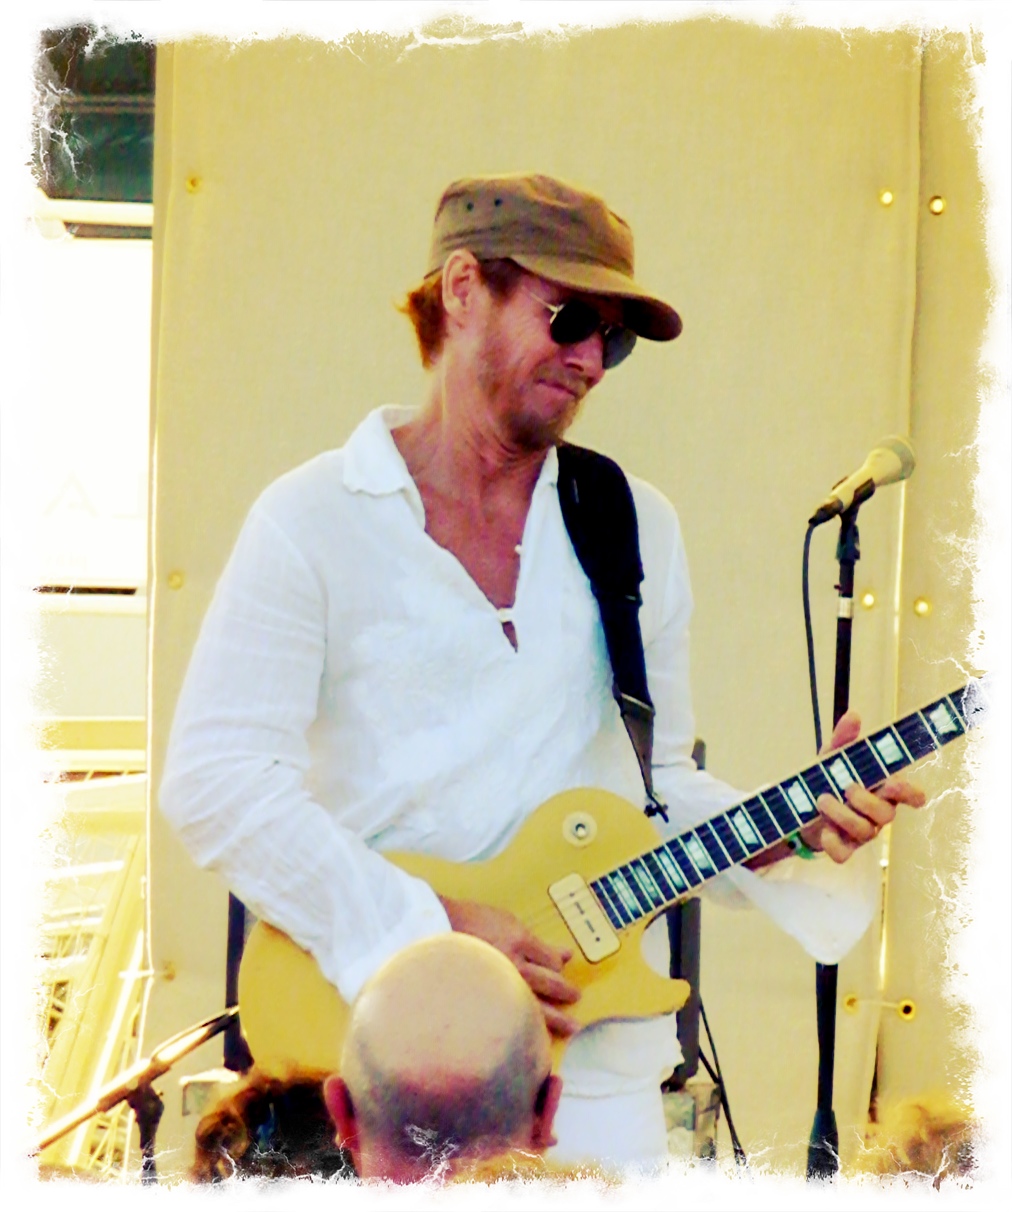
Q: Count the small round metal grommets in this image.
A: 9